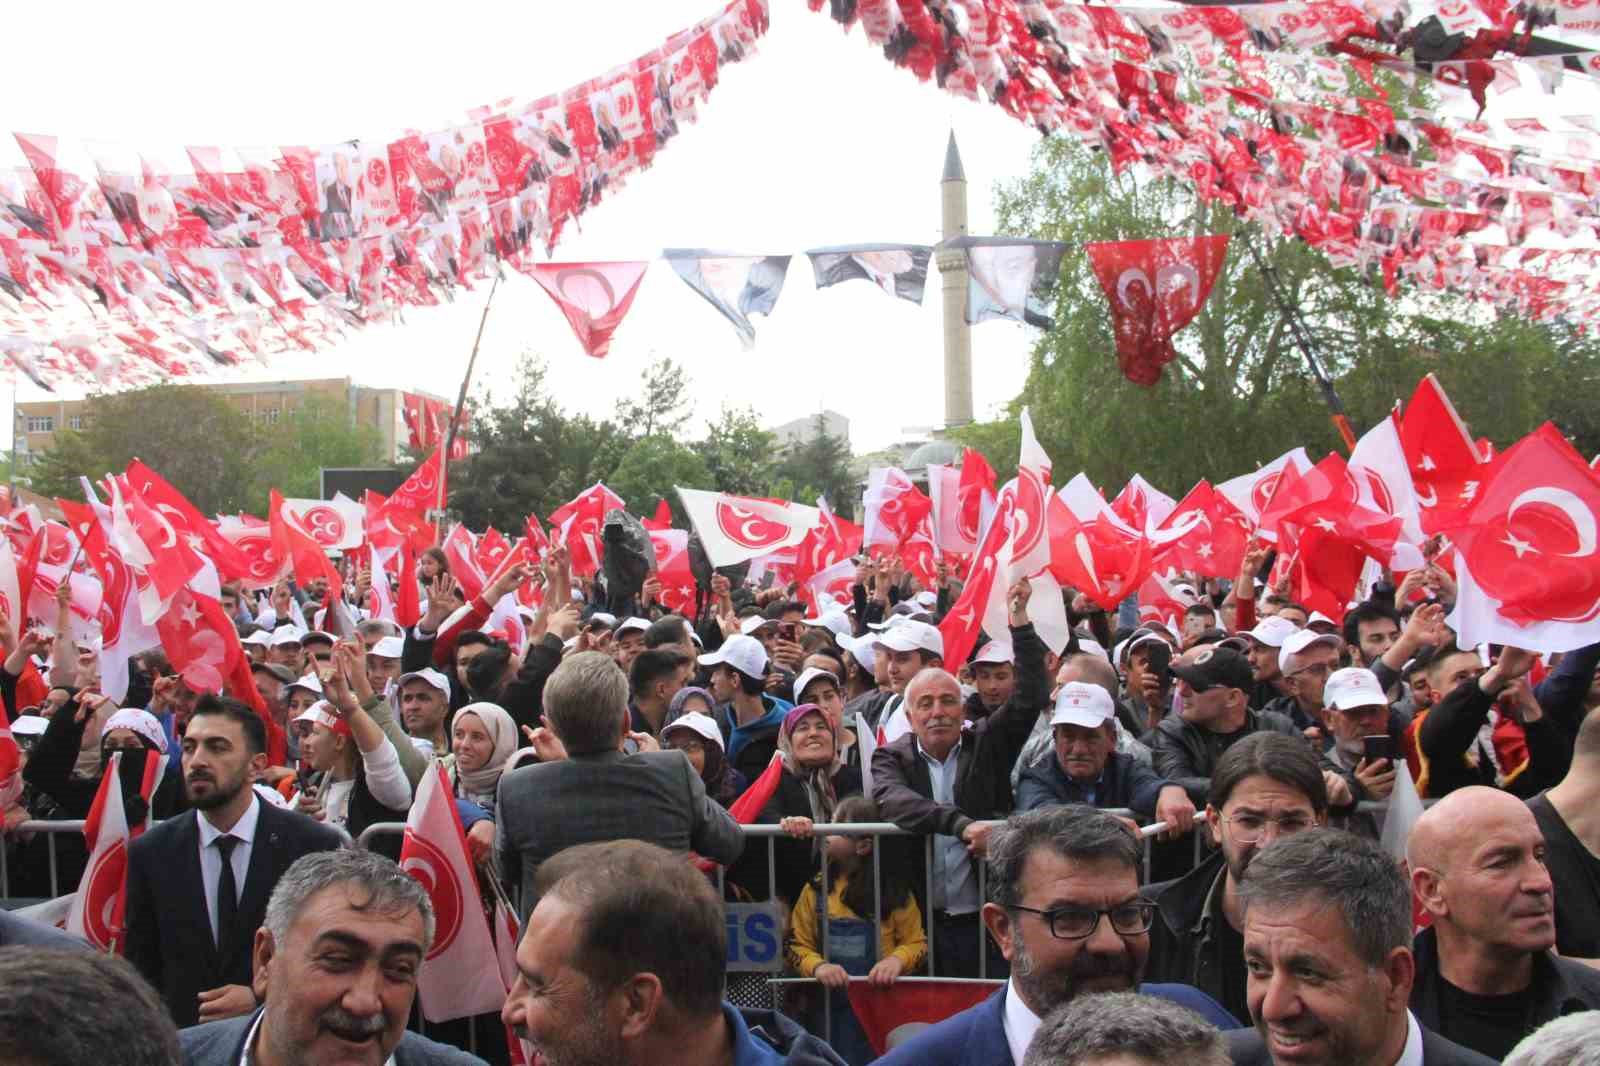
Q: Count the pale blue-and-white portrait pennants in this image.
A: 3